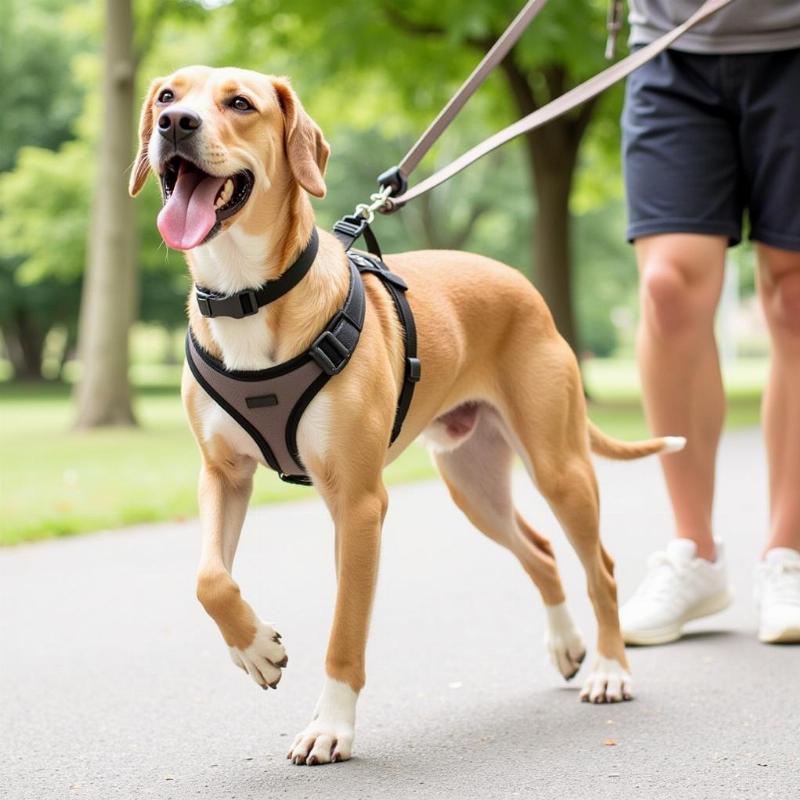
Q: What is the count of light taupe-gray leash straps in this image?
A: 2